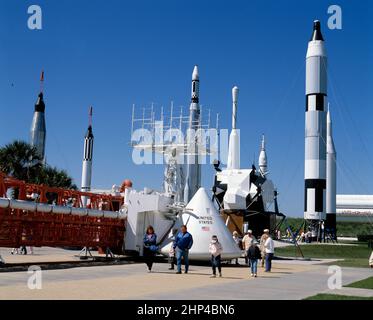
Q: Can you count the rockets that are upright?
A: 7